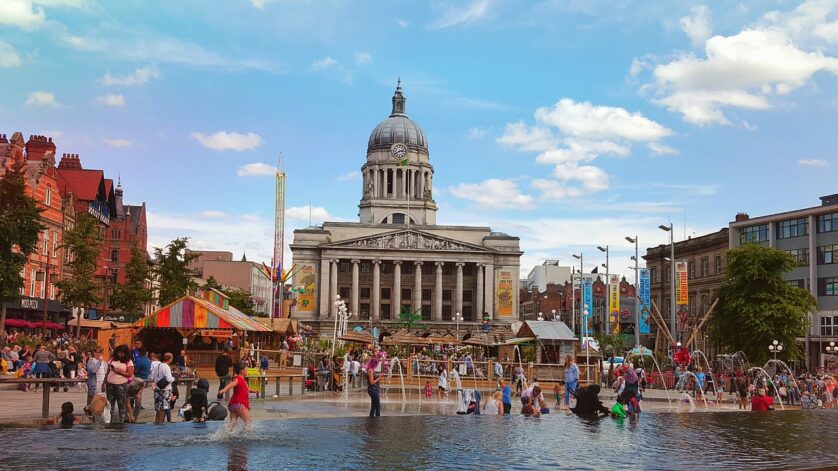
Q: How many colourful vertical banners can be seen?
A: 6